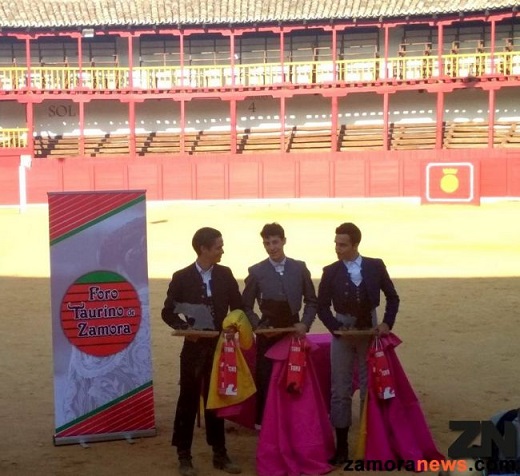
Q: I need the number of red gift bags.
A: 3